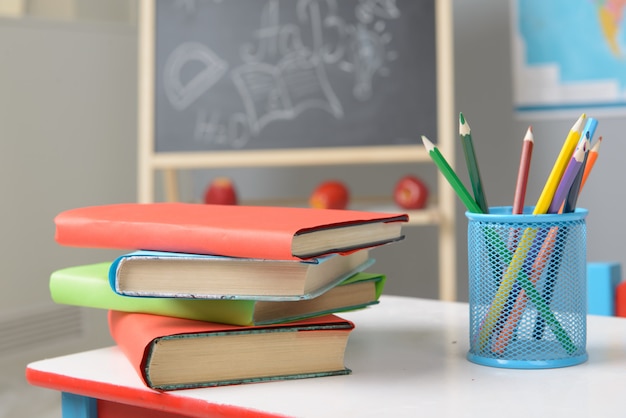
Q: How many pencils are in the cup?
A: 8